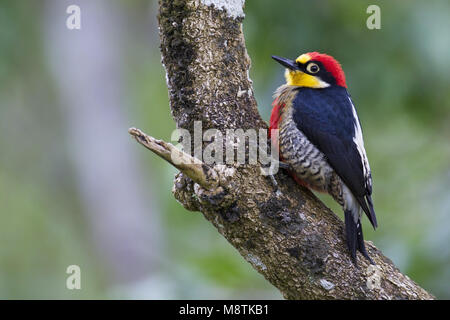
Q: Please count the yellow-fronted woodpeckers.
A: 1